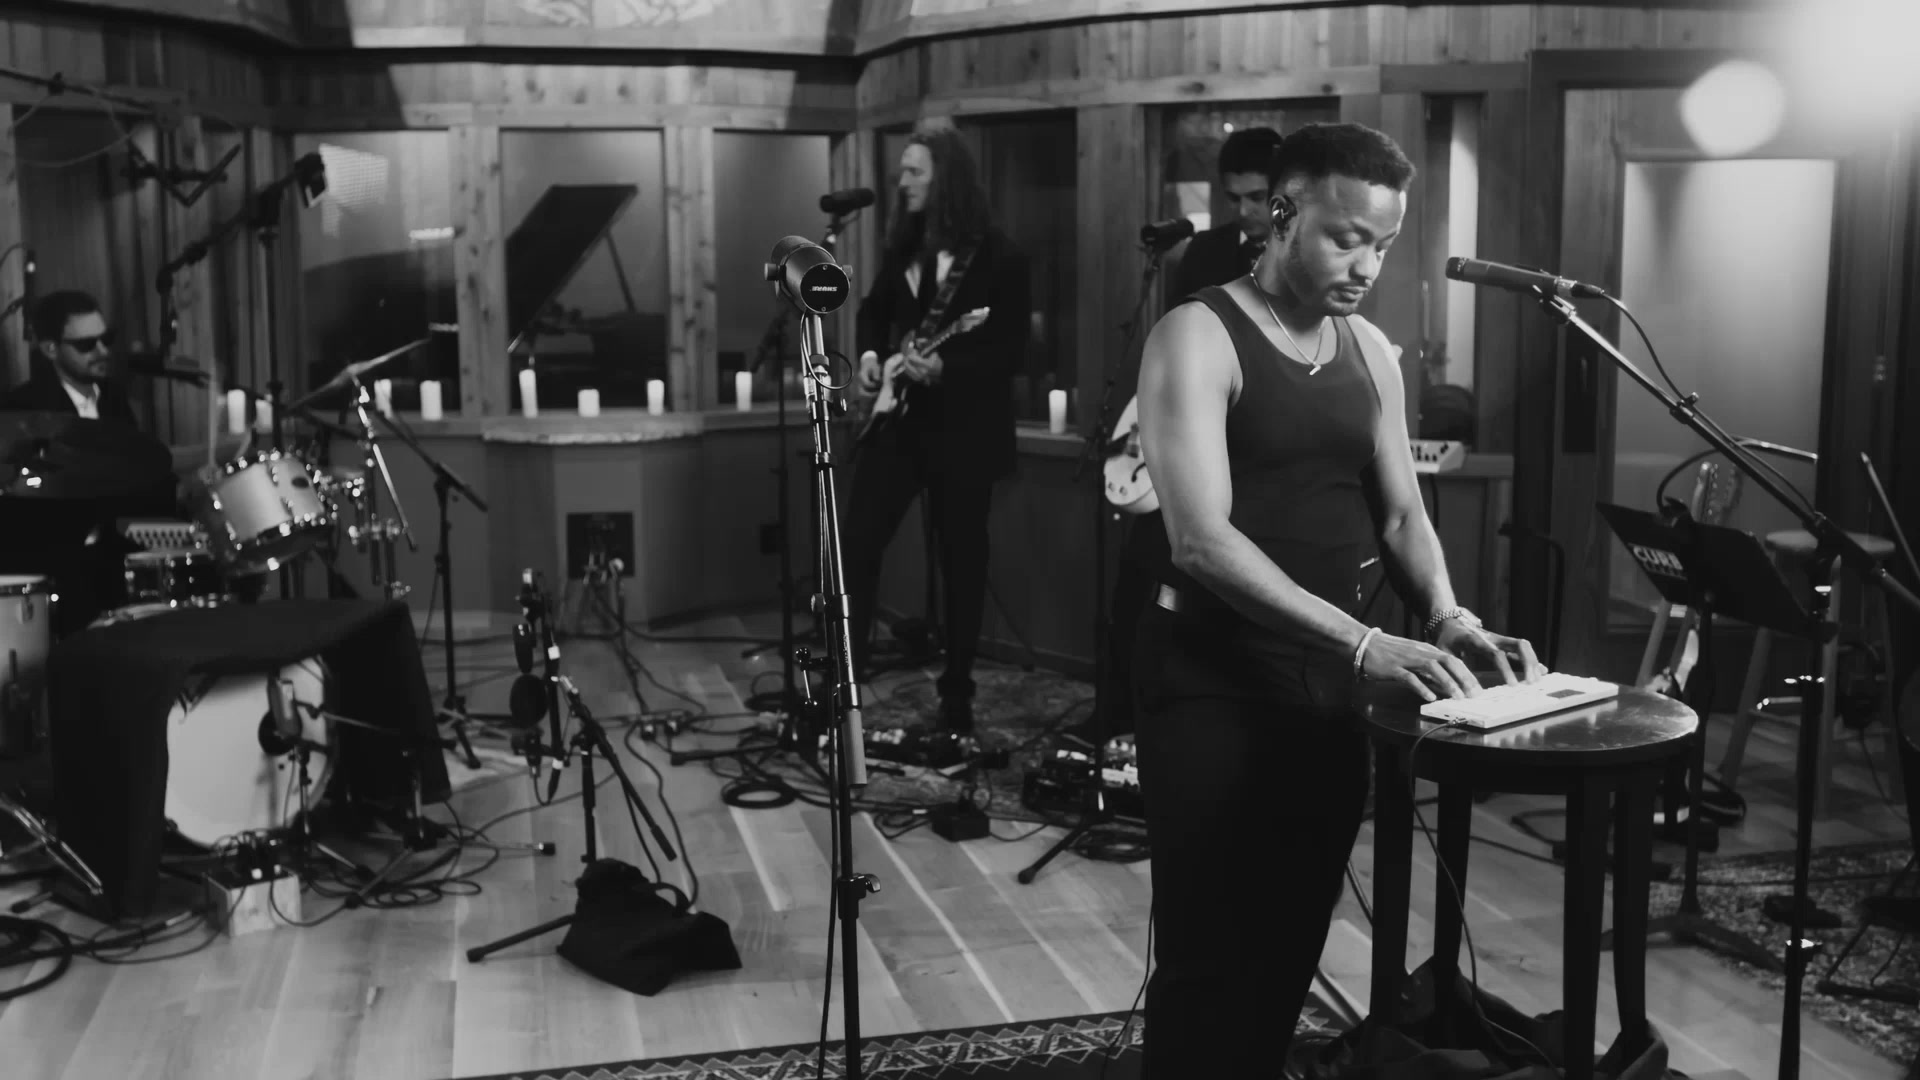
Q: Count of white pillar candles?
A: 9